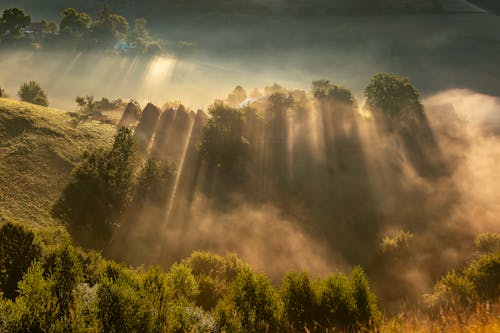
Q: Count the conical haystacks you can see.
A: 6